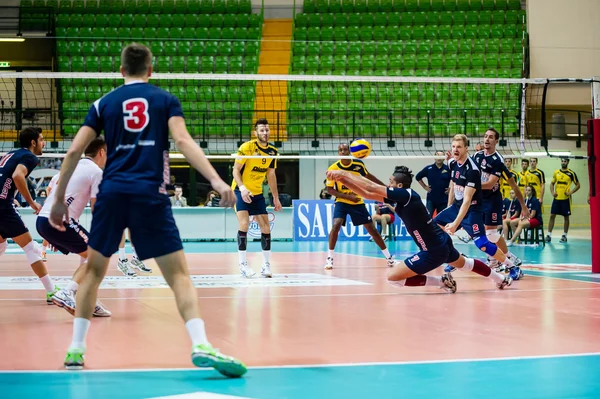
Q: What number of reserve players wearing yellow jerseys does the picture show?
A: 4